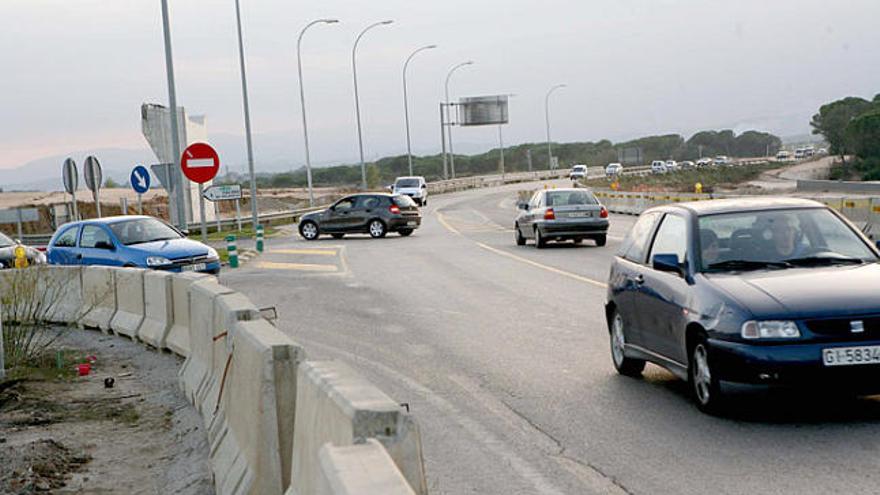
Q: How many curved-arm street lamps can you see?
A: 5